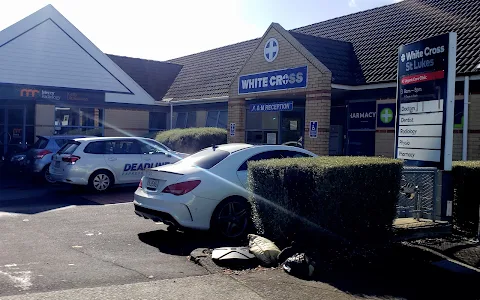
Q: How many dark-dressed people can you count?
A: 0